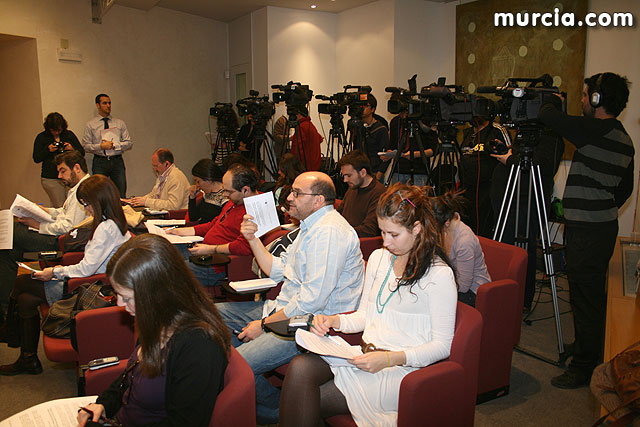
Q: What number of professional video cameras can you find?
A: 8